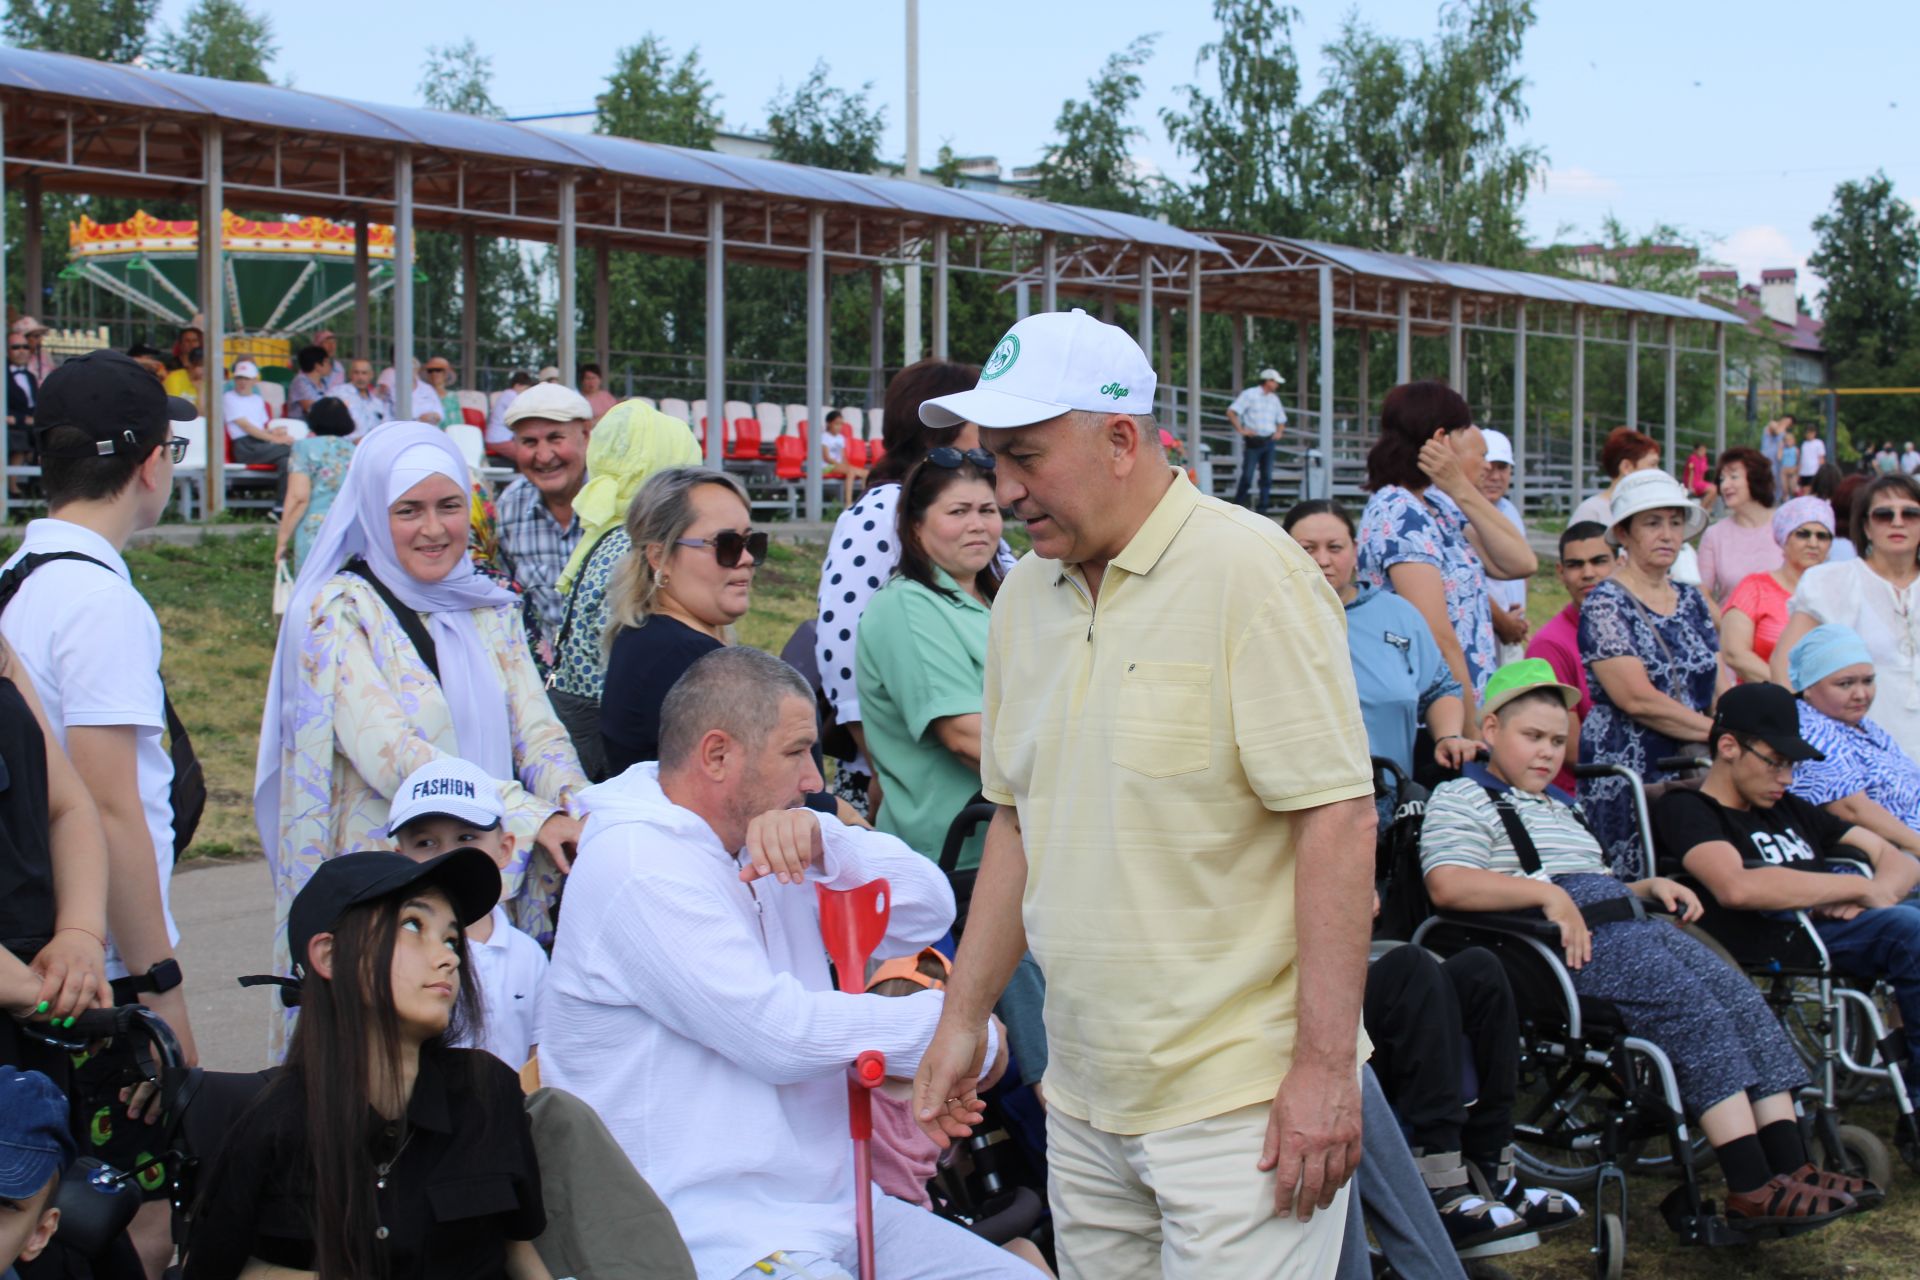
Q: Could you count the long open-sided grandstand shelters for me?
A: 2